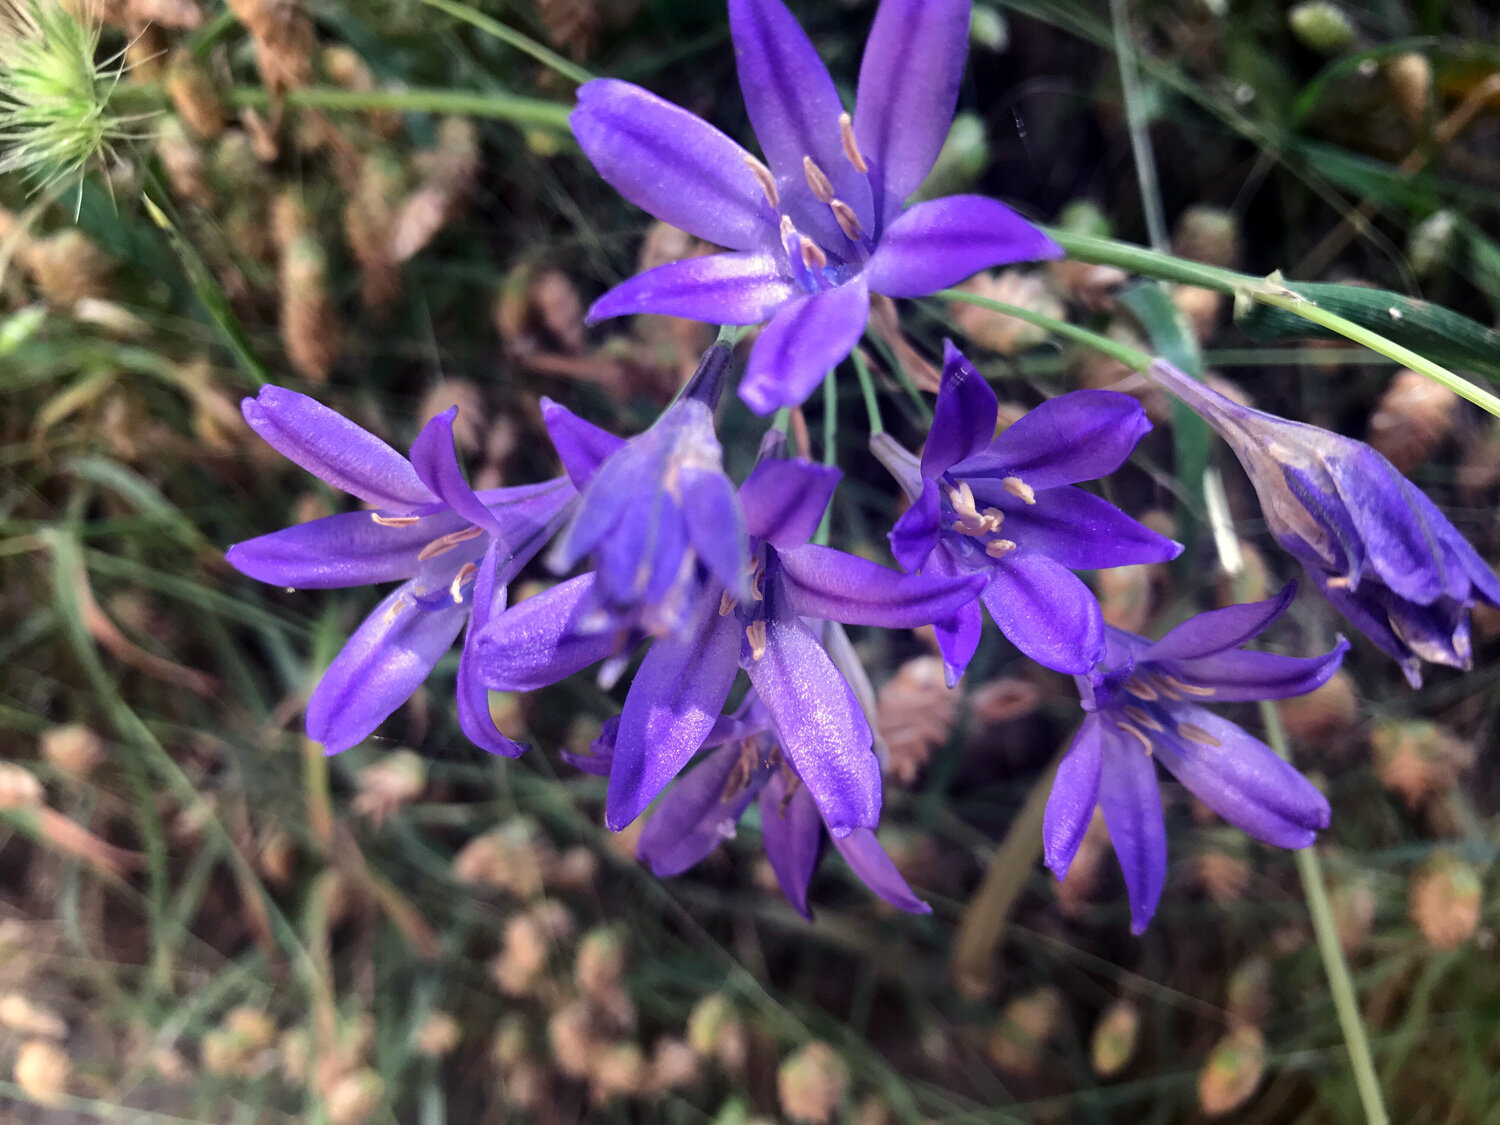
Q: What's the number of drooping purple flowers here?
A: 2